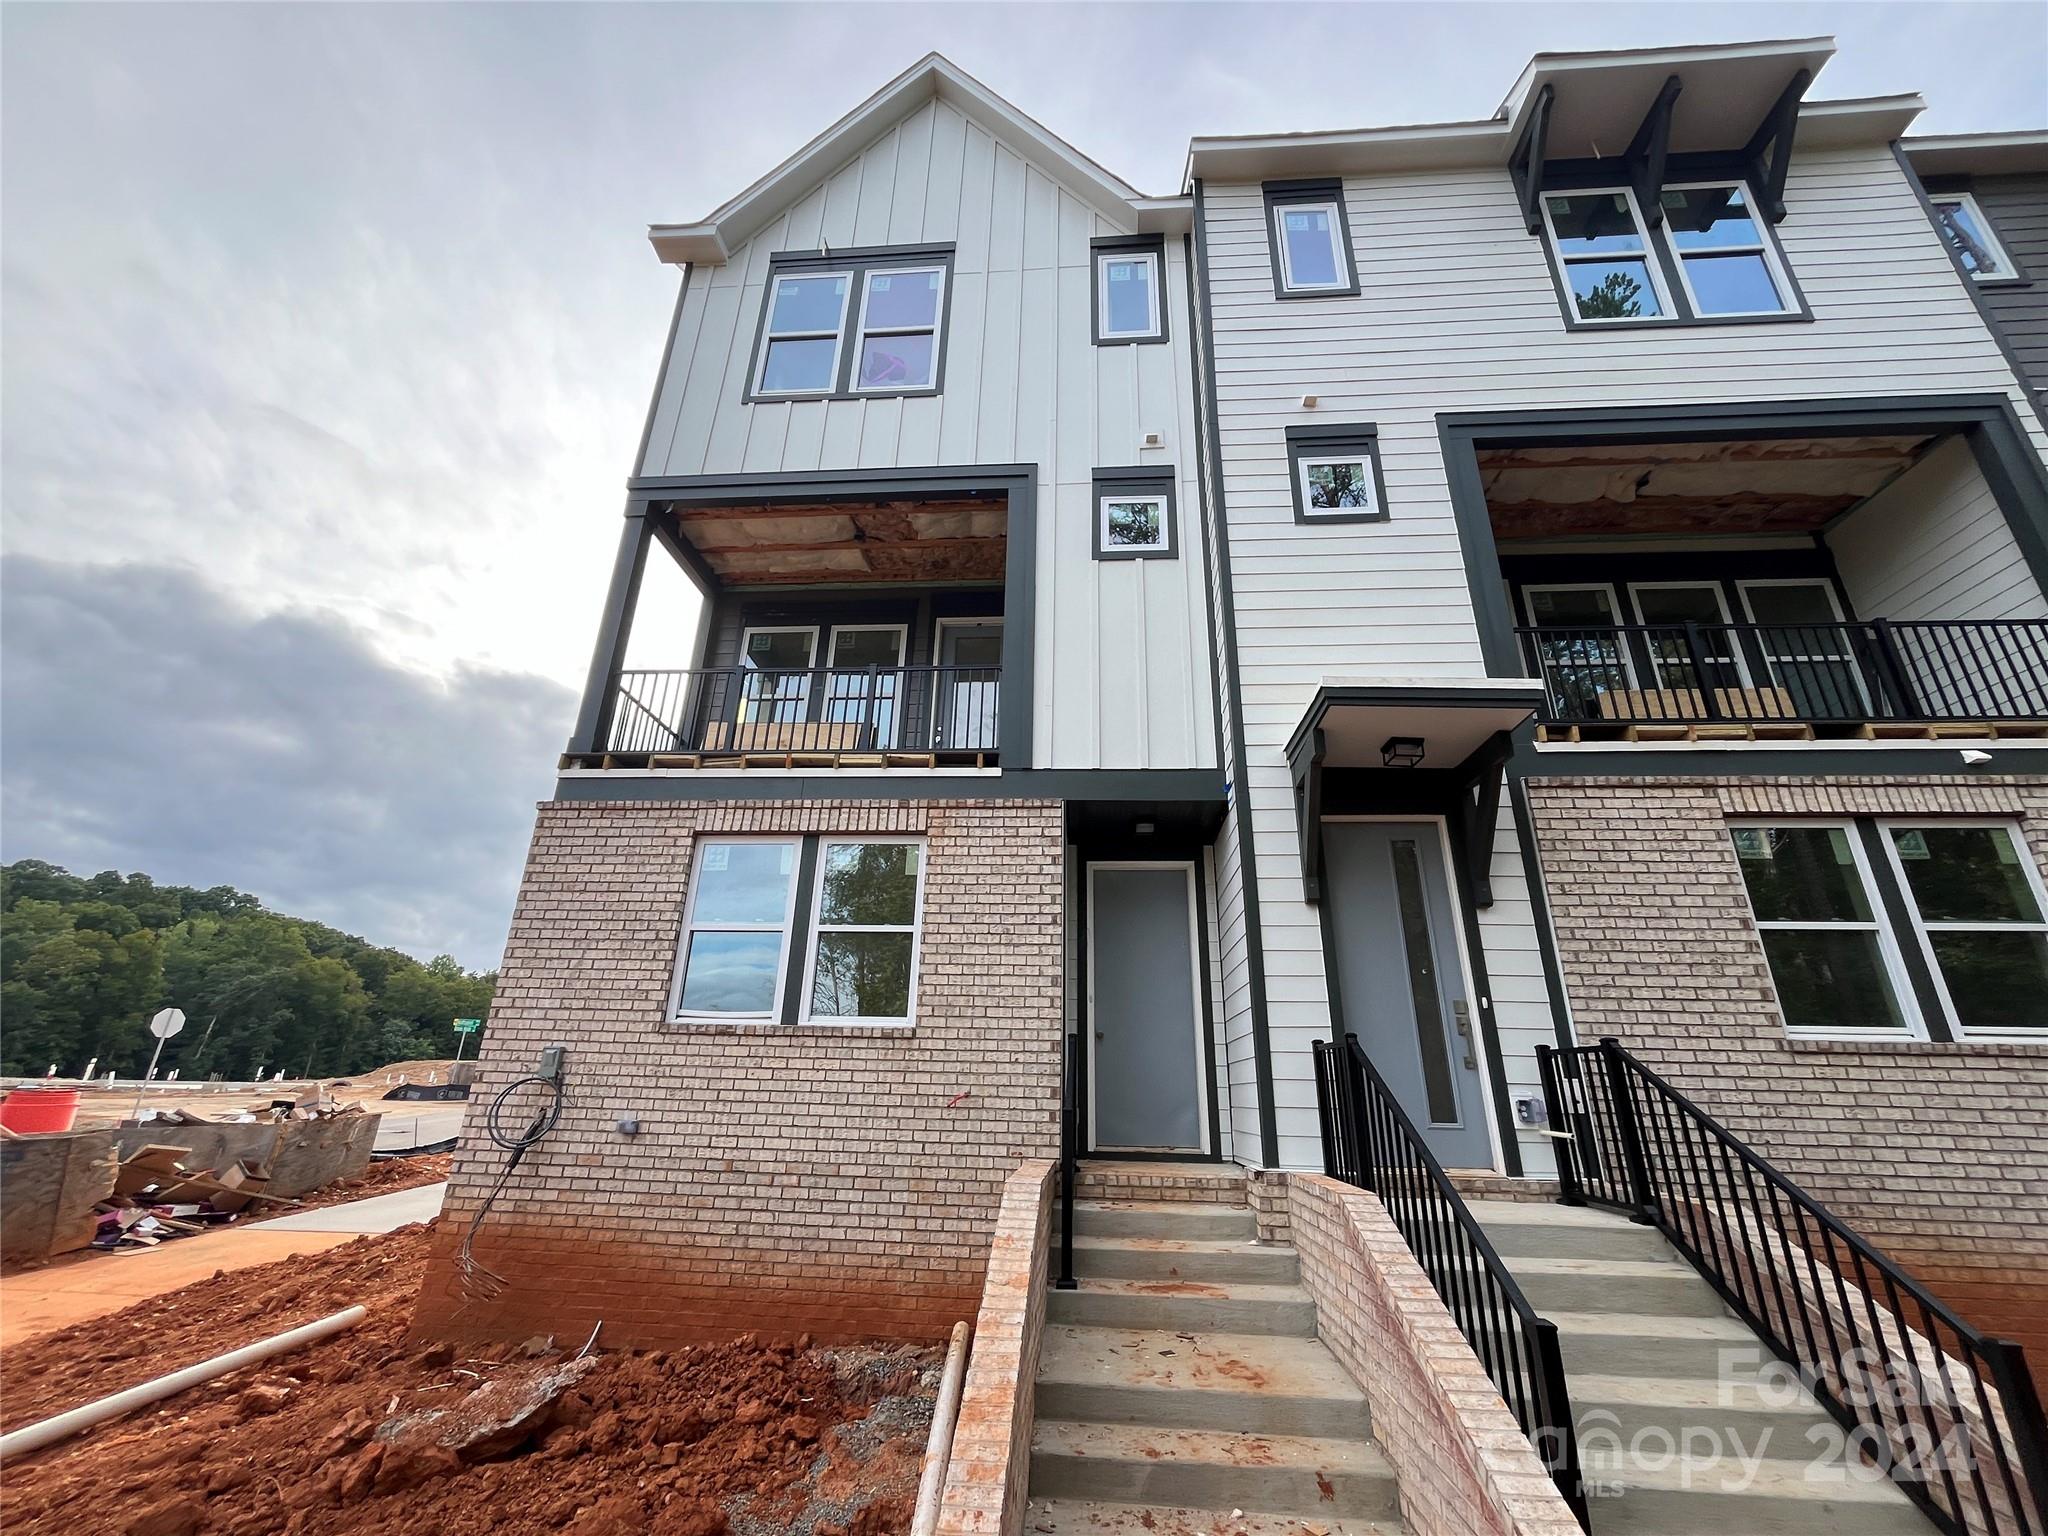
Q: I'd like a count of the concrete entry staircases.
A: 2